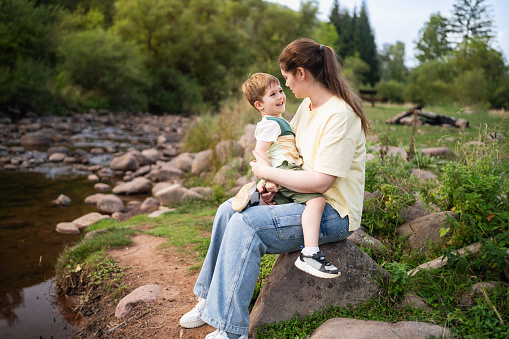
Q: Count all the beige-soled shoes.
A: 2